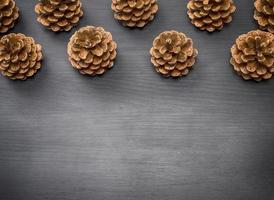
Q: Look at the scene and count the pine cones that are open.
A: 9